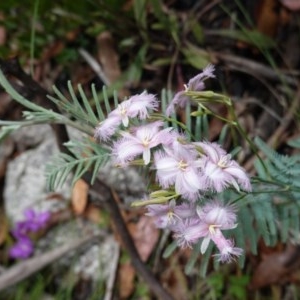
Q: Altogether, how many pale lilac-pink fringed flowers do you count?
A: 7